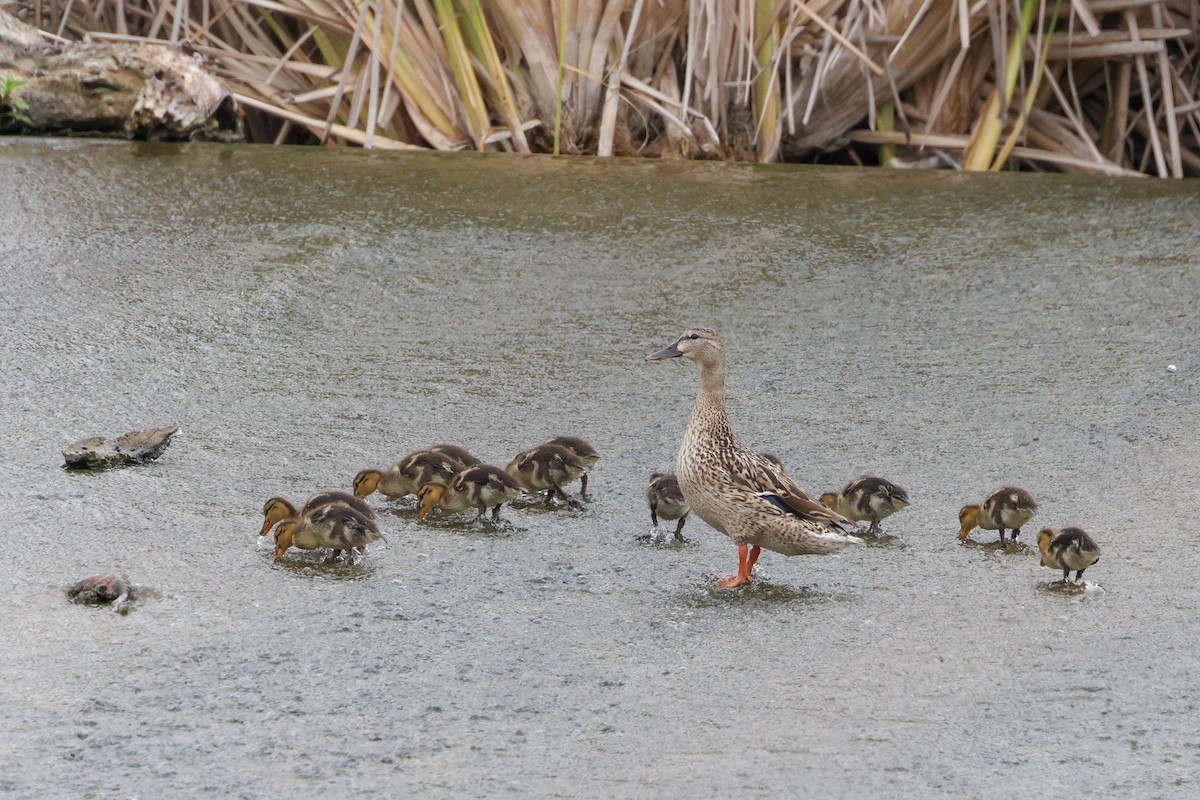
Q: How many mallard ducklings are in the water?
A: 11